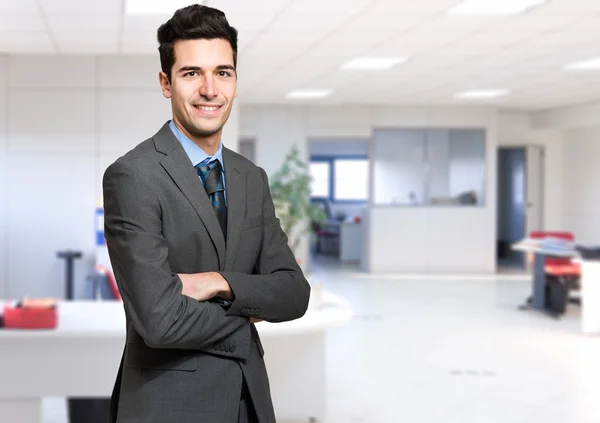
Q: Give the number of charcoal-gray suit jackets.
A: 1